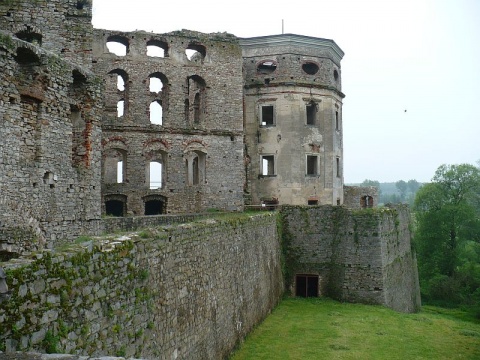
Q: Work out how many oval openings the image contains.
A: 3